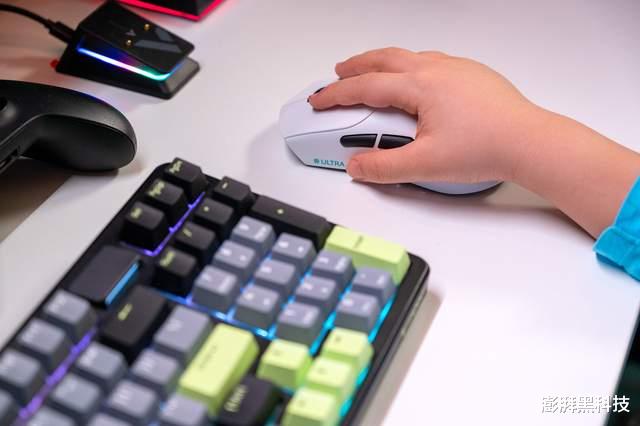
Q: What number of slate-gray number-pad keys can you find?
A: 11